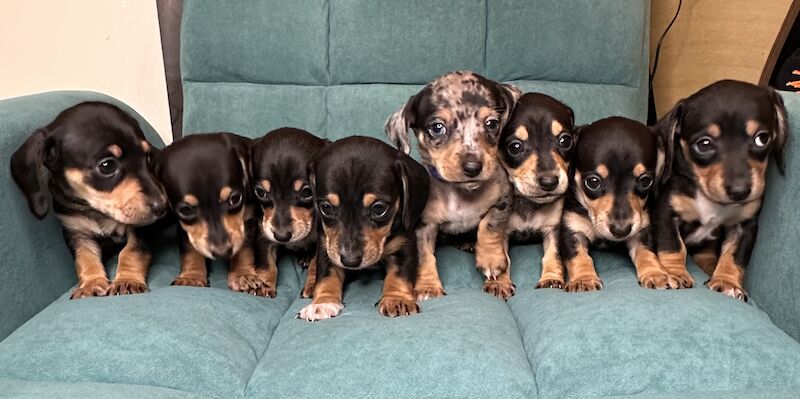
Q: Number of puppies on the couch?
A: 8